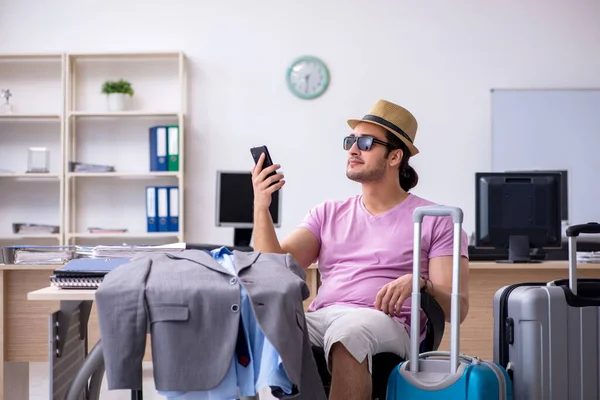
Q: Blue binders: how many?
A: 4